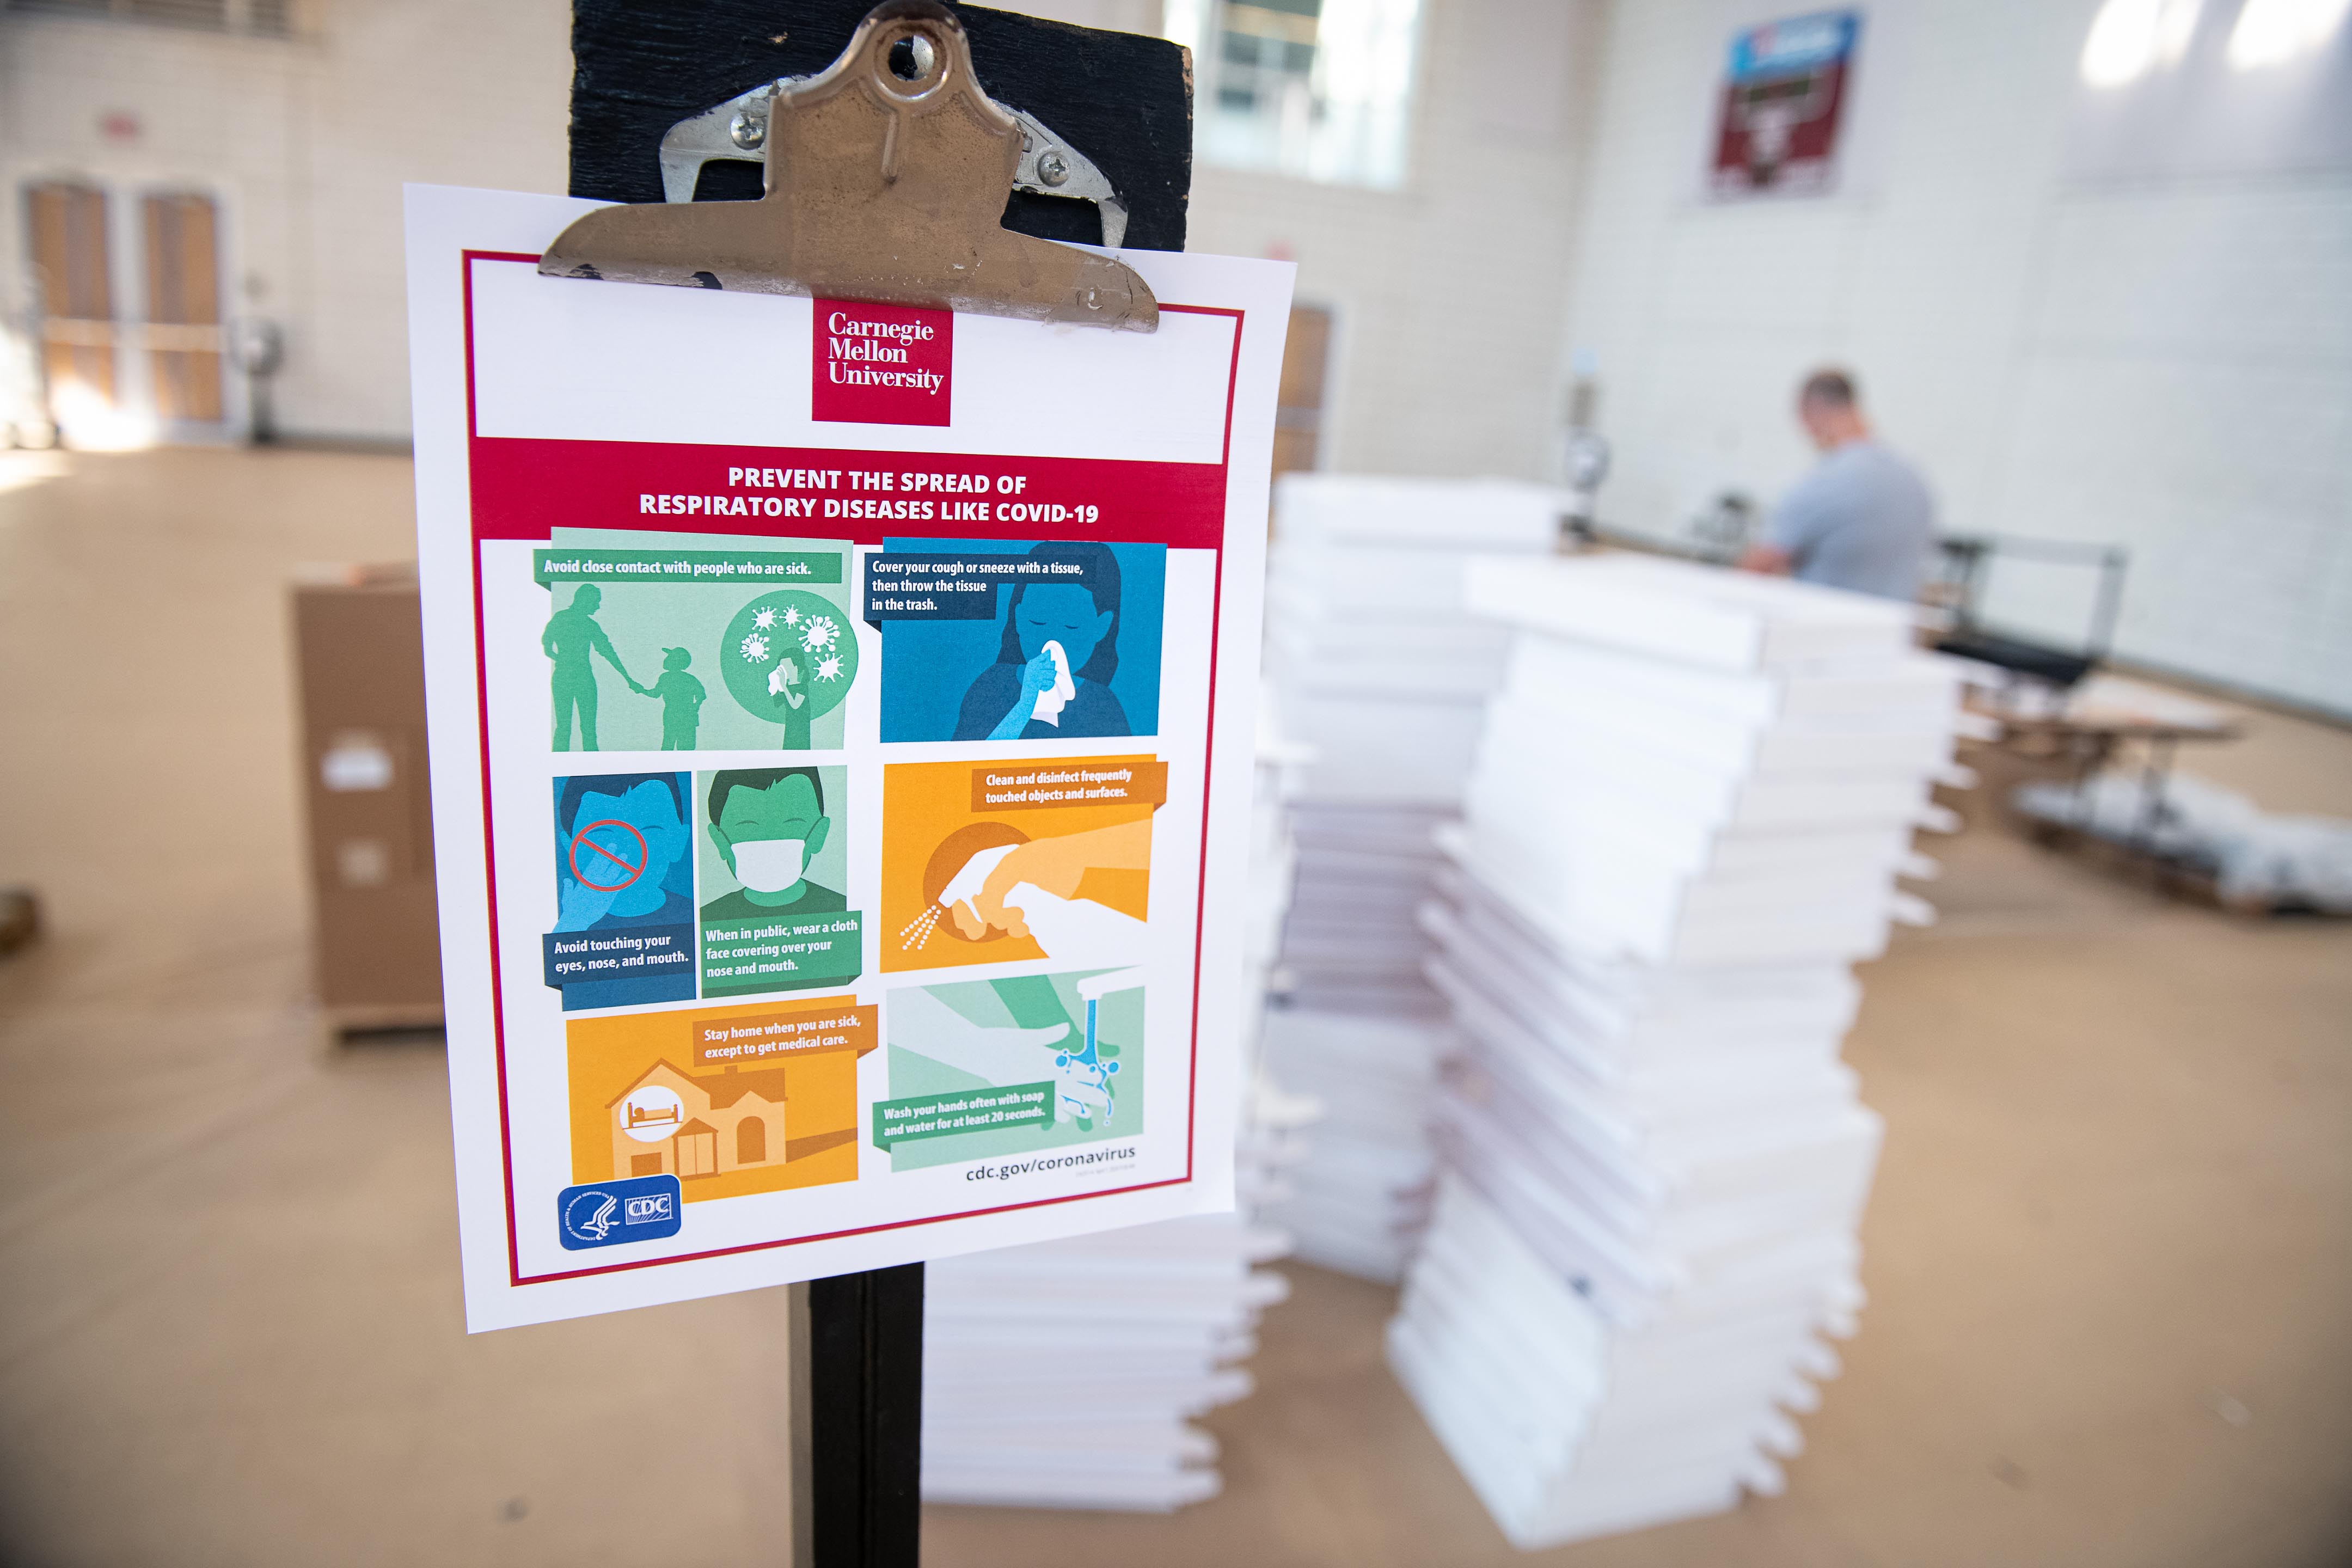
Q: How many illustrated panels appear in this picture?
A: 7